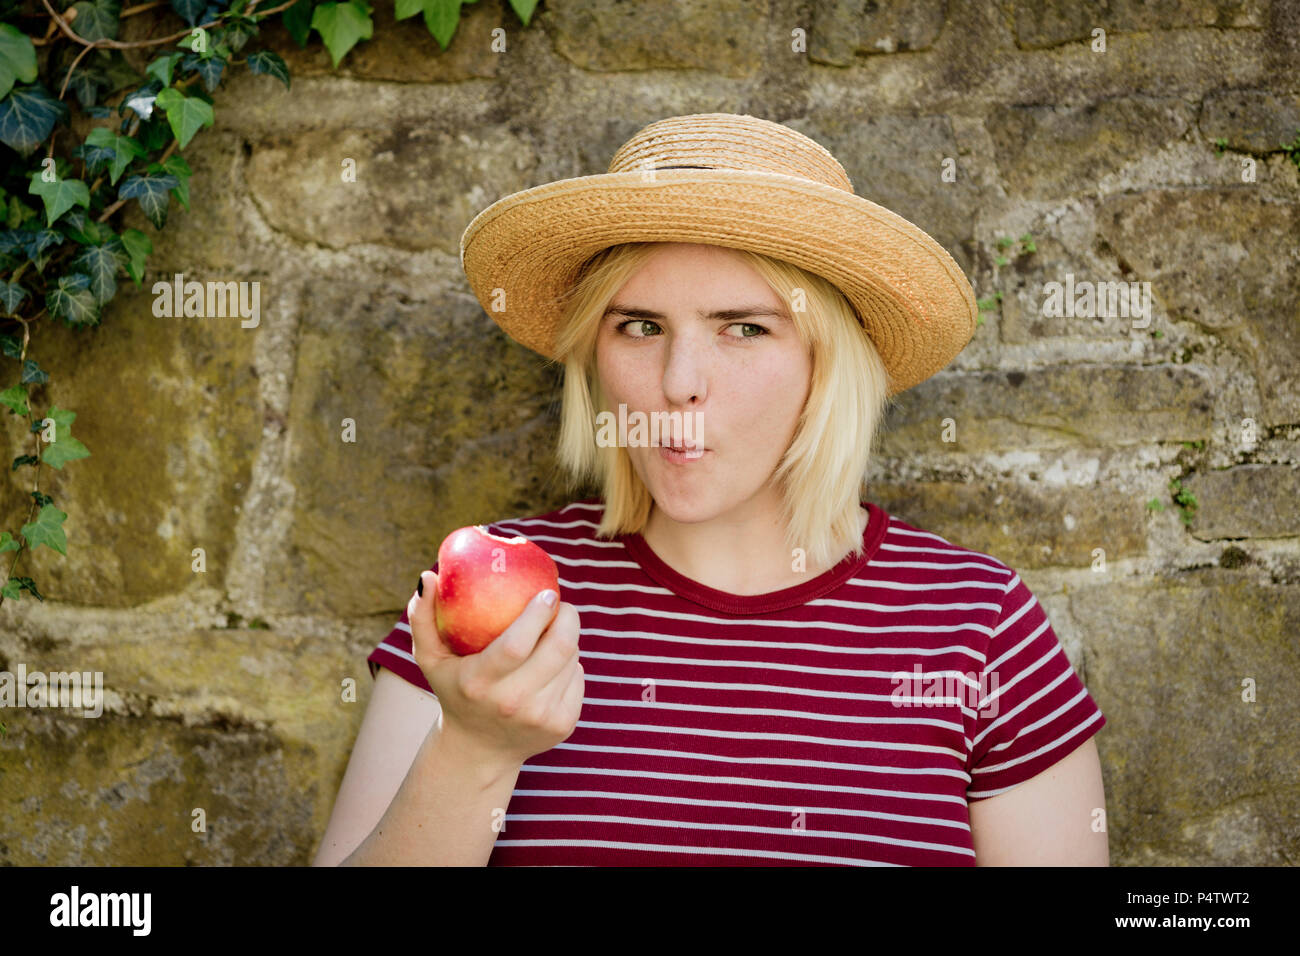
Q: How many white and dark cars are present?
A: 0